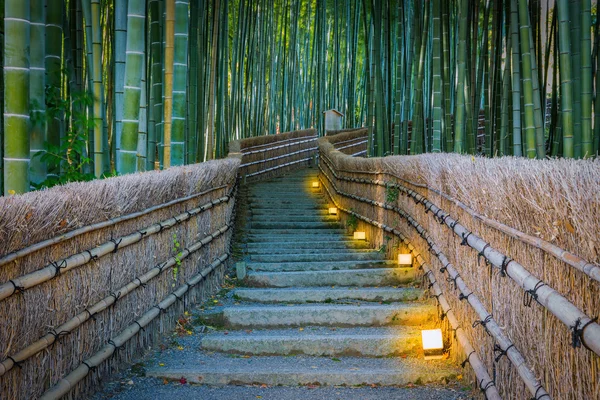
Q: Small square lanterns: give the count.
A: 5